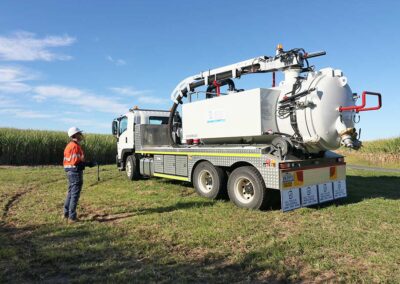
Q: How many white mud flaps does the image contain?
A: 4